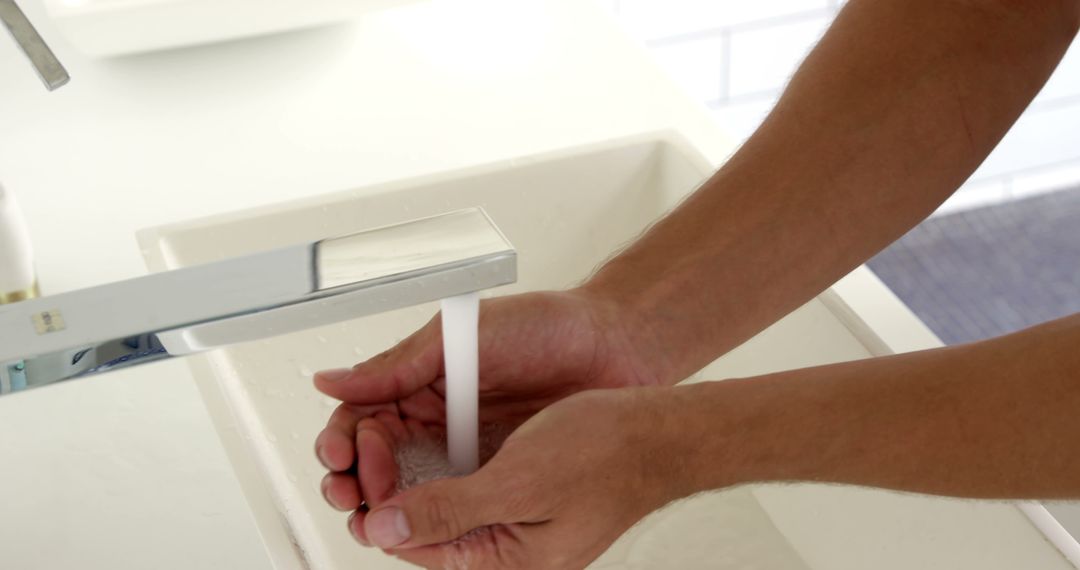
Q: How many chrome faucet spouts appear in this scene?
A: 1